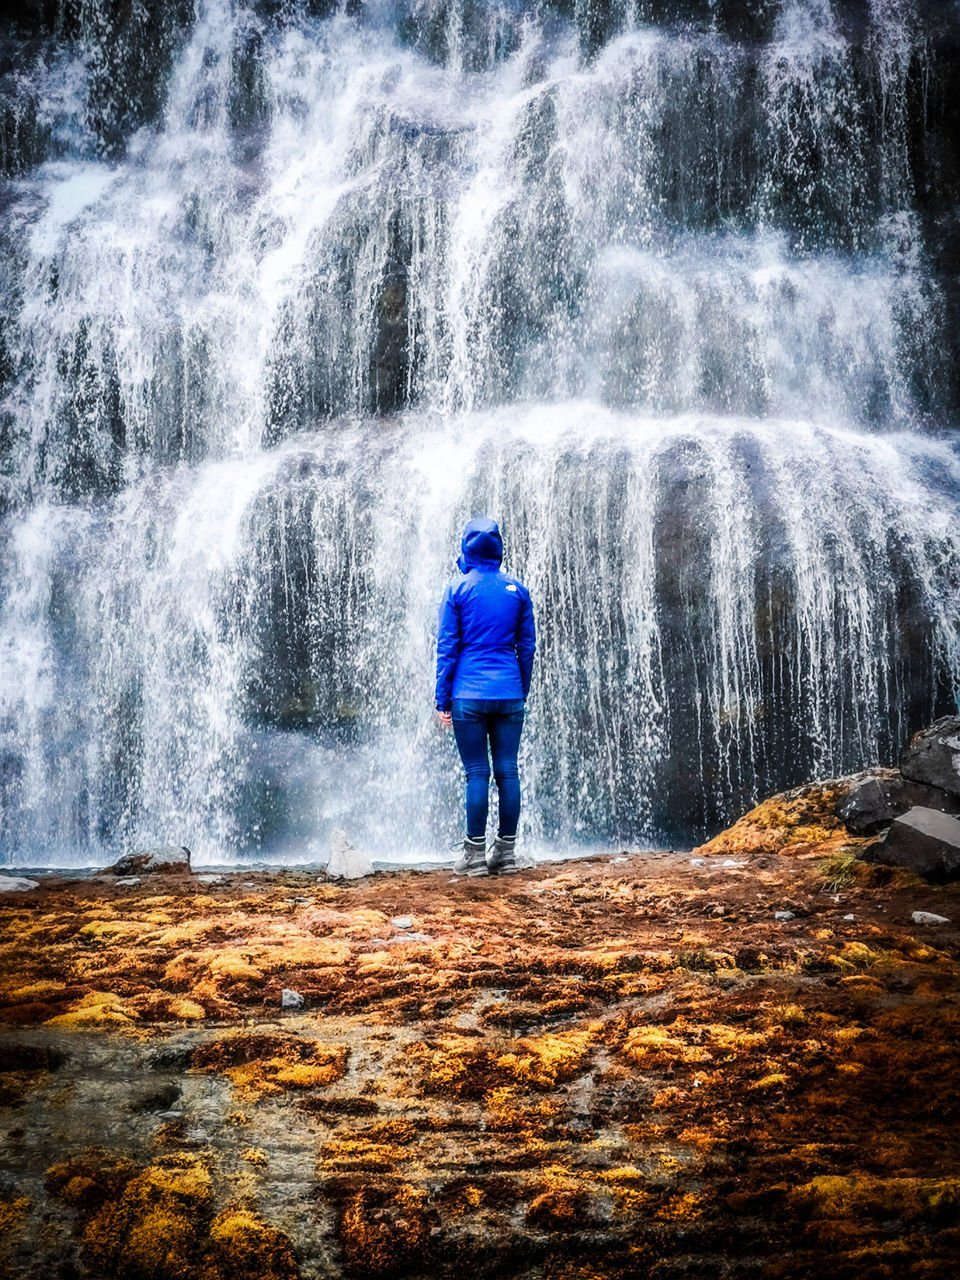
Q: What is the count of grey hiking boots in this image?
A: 2